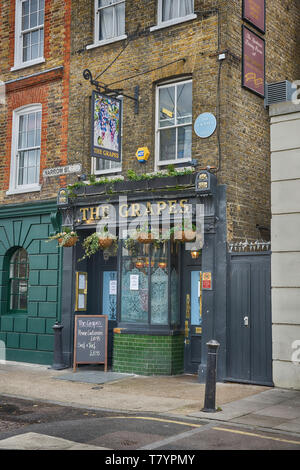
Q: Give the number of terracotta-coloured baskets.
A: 4